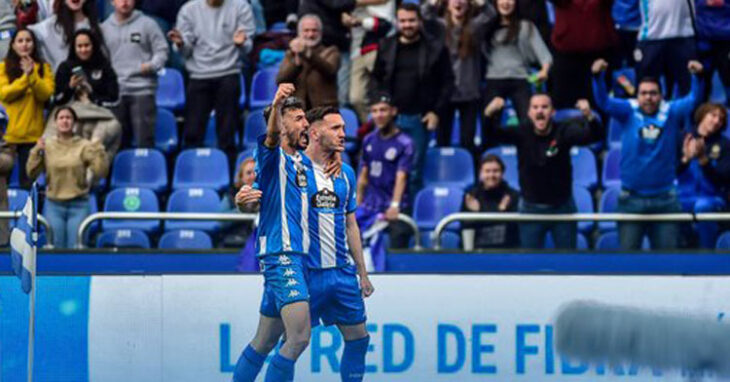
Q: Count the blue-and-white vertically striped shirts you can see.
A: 2